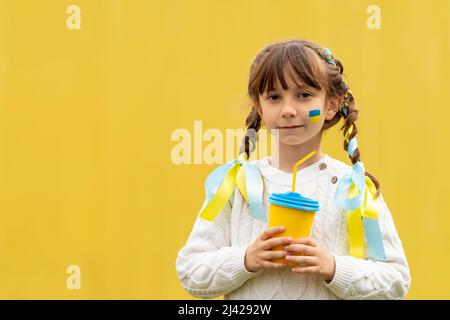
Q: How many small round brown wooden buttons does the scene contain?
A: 2